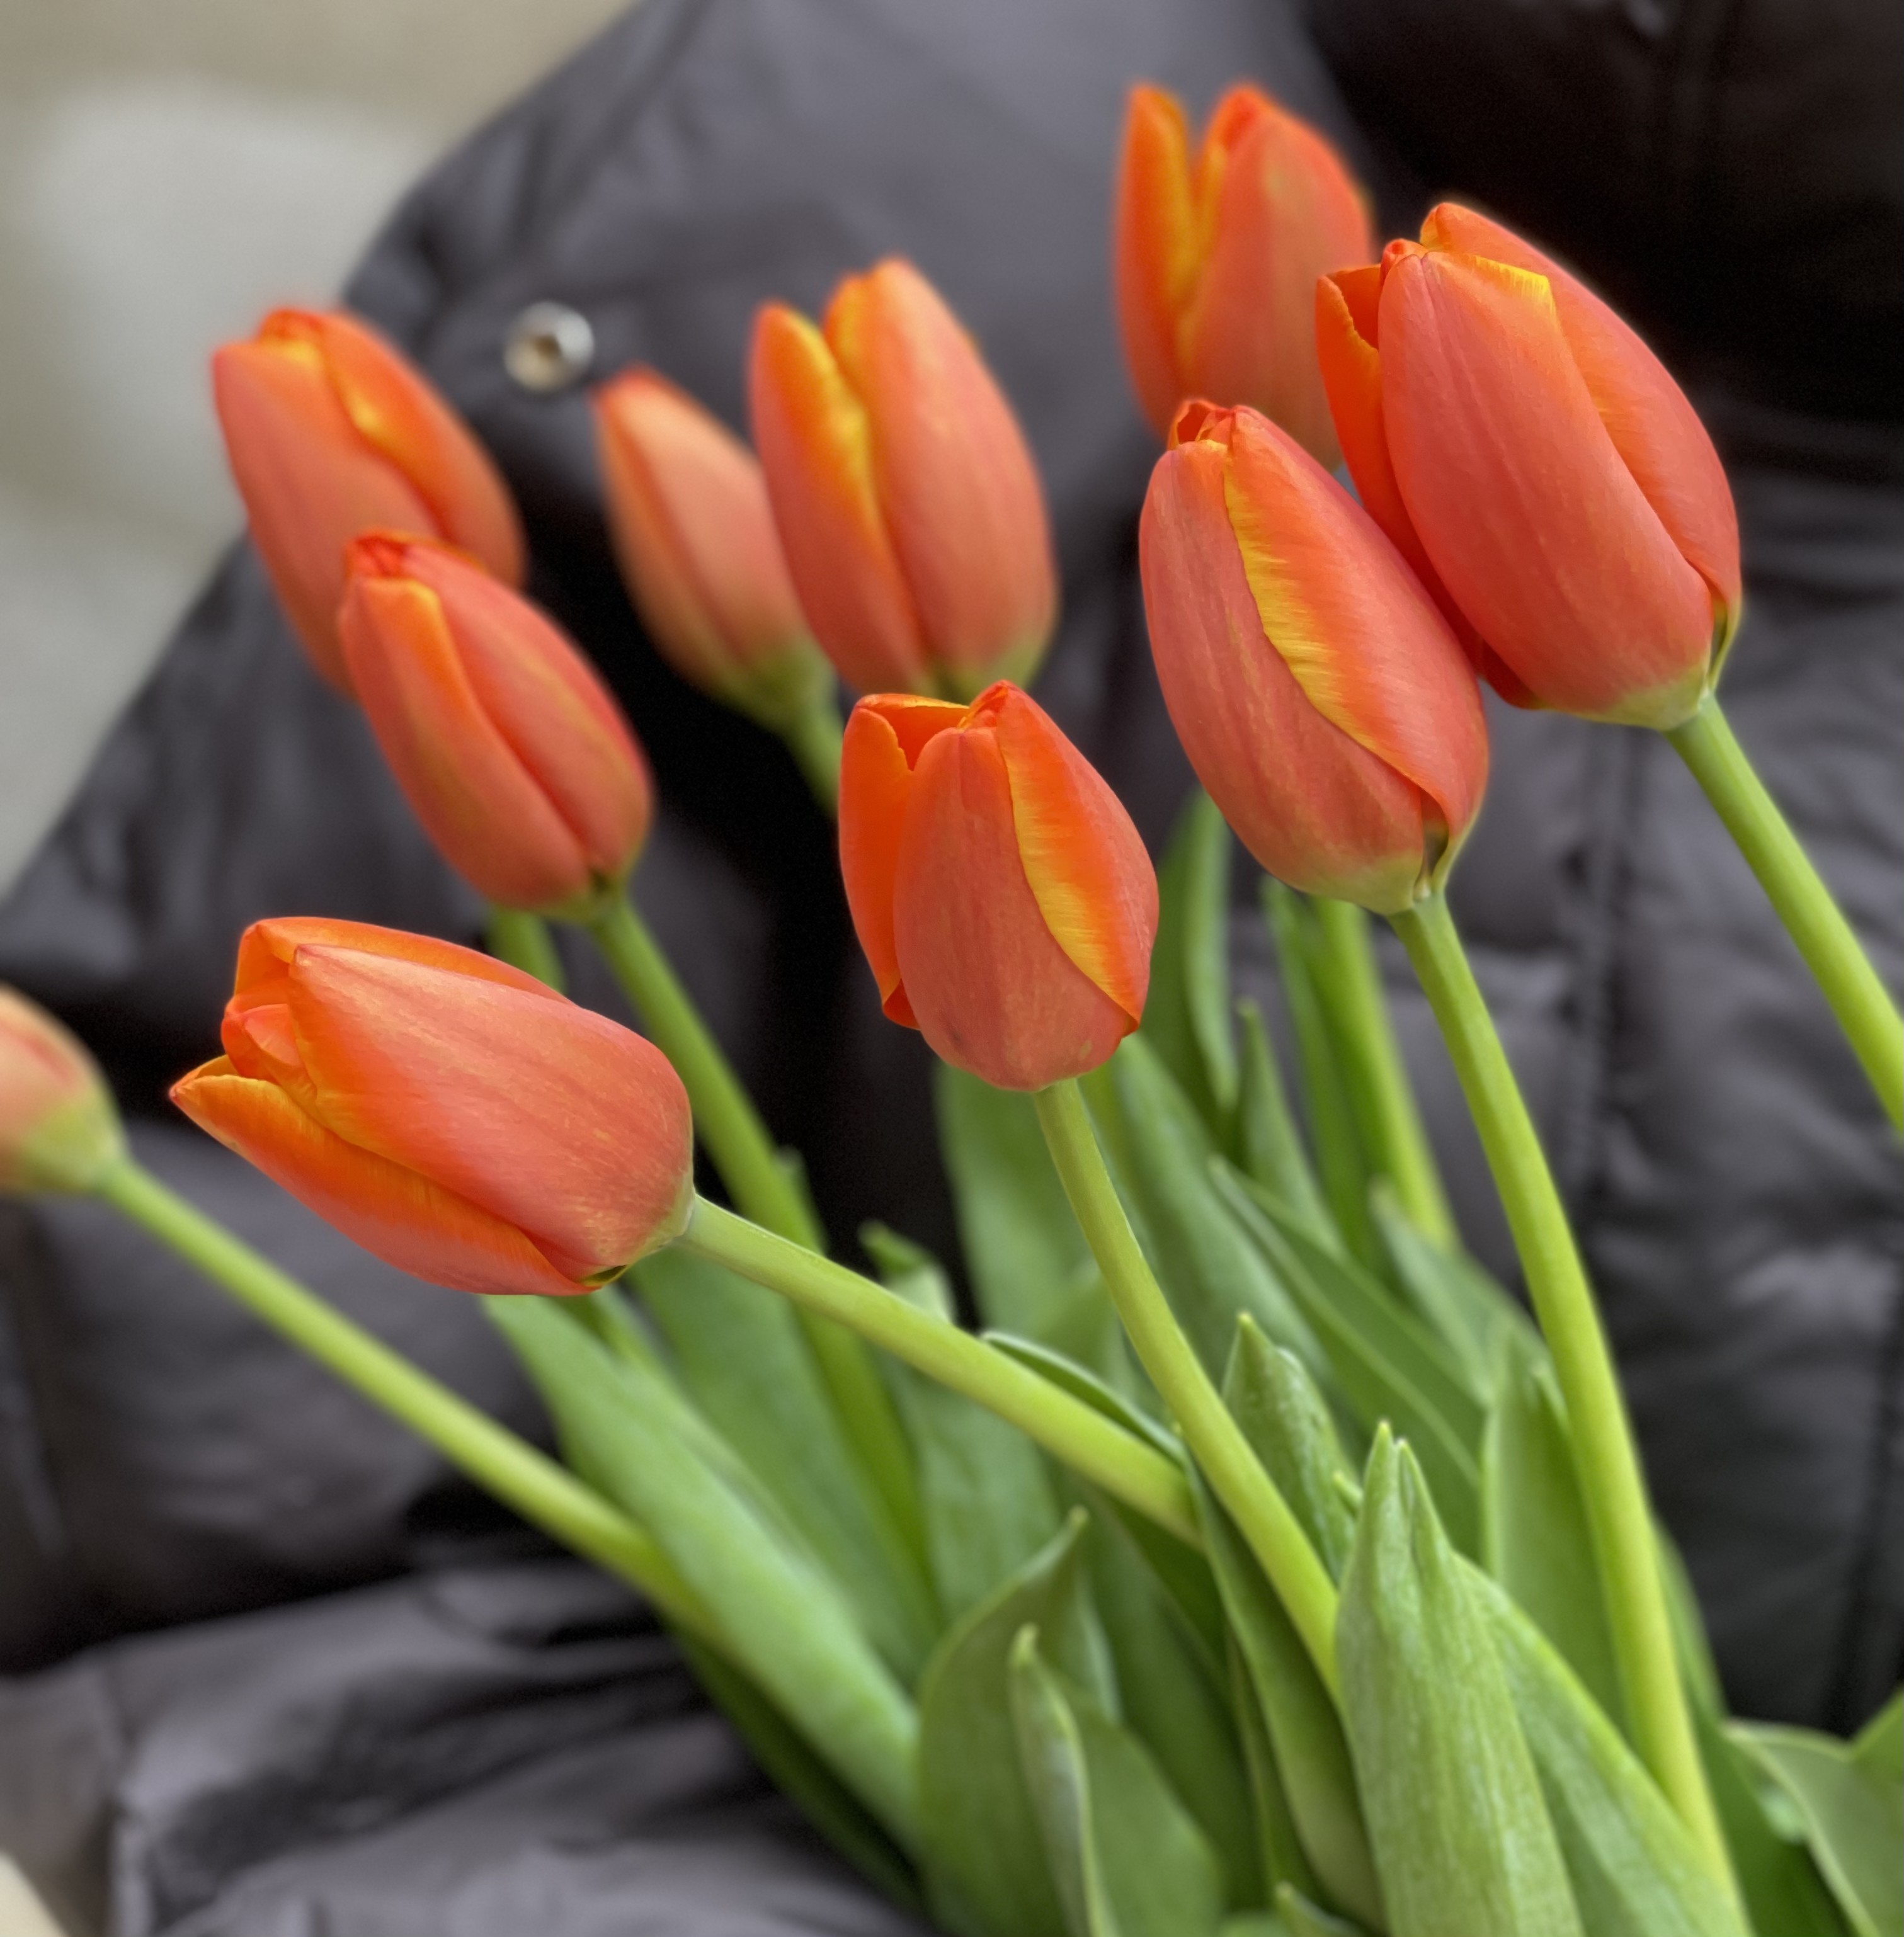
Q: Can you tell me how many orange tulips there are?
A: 10